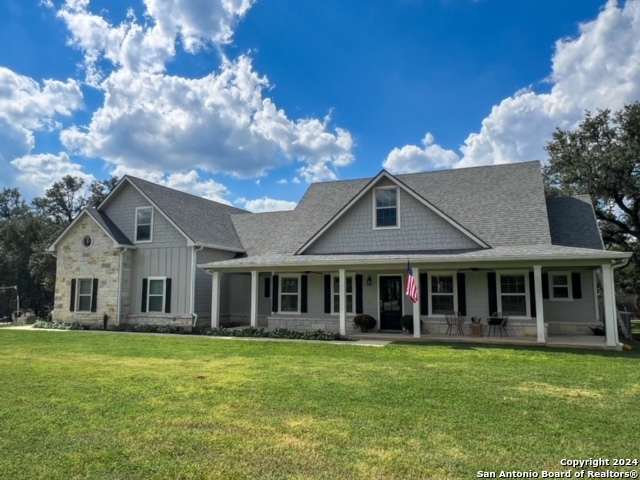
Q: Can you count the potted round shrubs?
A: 2